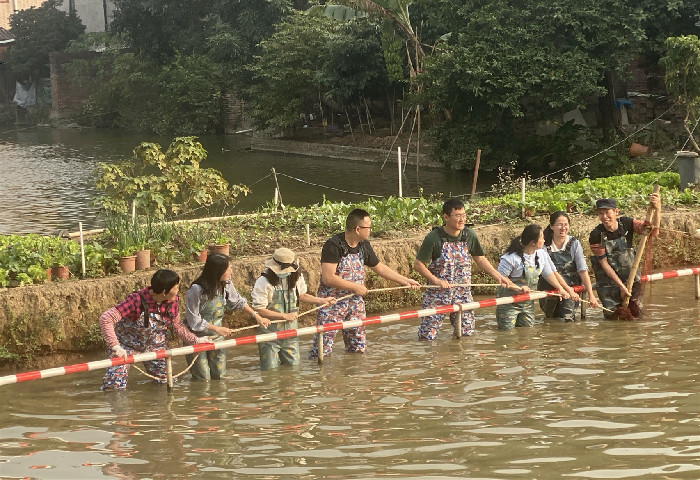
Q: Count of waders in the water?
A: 8